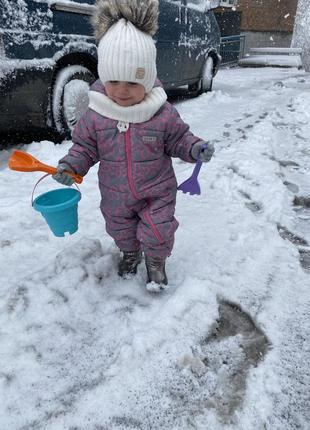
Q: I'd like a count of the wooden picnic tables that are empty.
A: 0